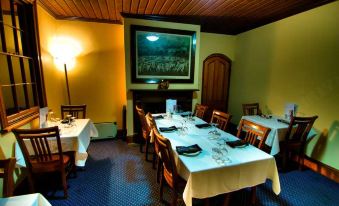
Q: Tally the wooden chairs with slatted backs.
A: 11